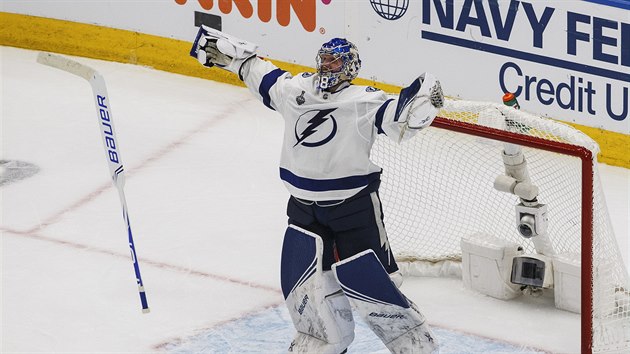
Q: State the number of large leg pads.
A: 2